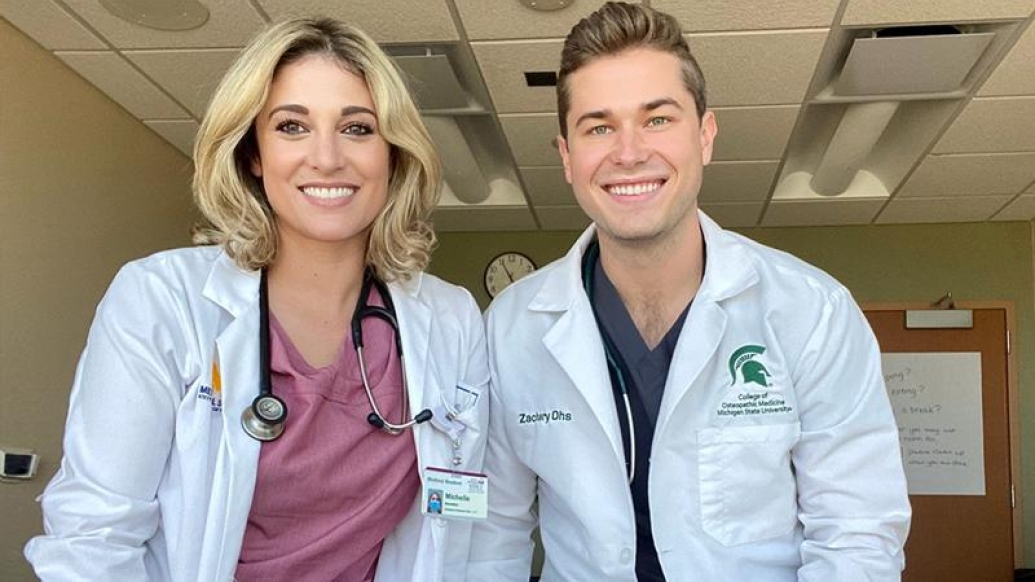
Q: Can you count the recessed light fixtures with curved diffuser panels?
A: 2